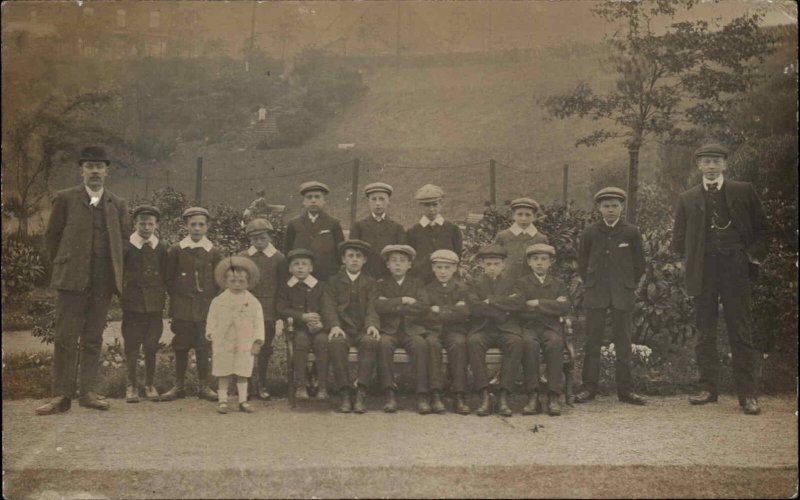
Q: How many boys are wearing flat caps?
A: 14